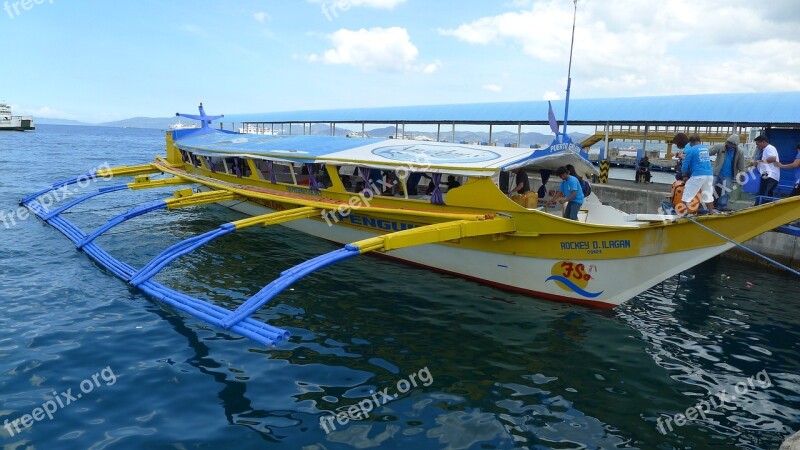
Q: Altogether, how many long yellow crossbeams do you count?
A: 5